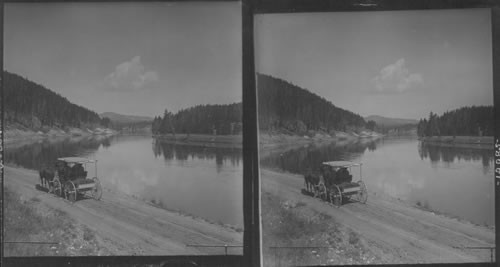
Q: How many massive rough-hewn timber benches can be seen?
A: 0